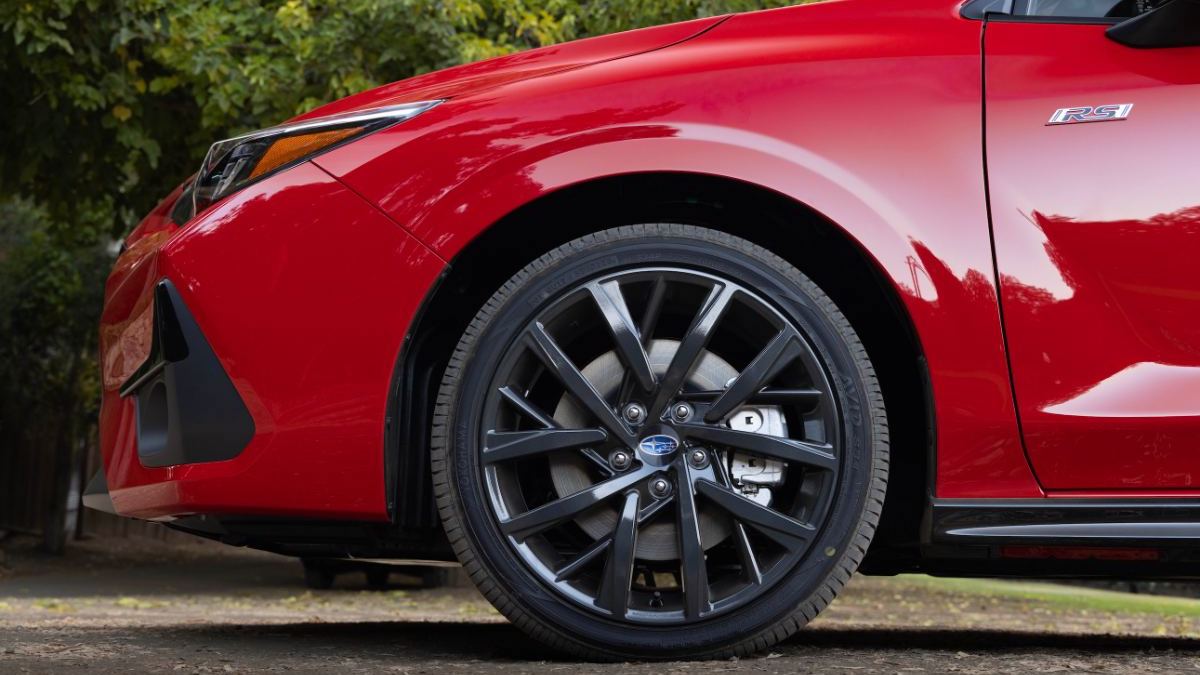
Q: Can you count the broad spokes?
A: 10